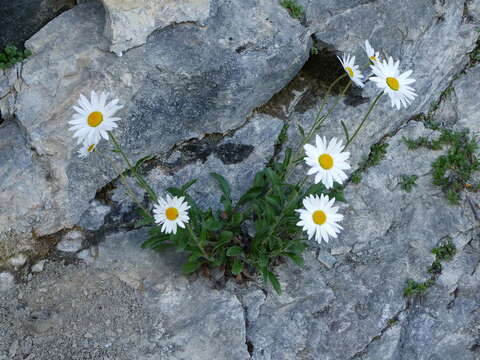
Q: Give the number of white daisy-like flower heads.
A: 8